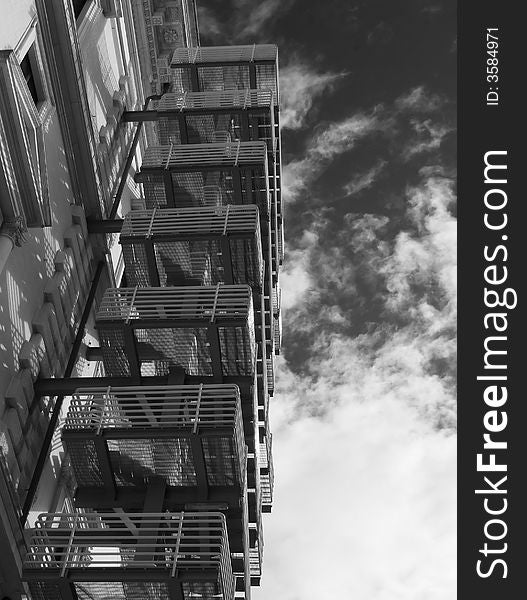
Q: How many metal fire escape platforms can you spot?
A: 7